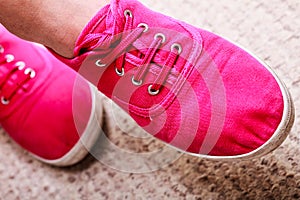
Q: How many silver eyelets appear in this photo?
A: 13